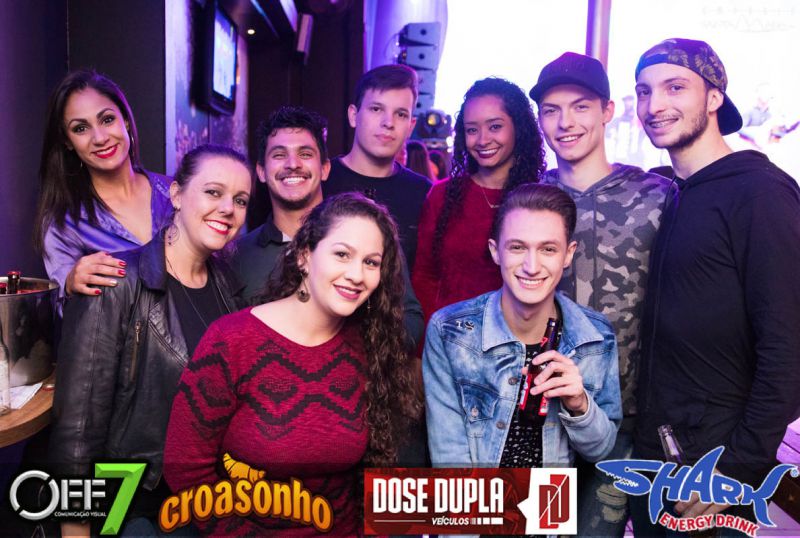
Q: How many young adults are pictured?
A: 9